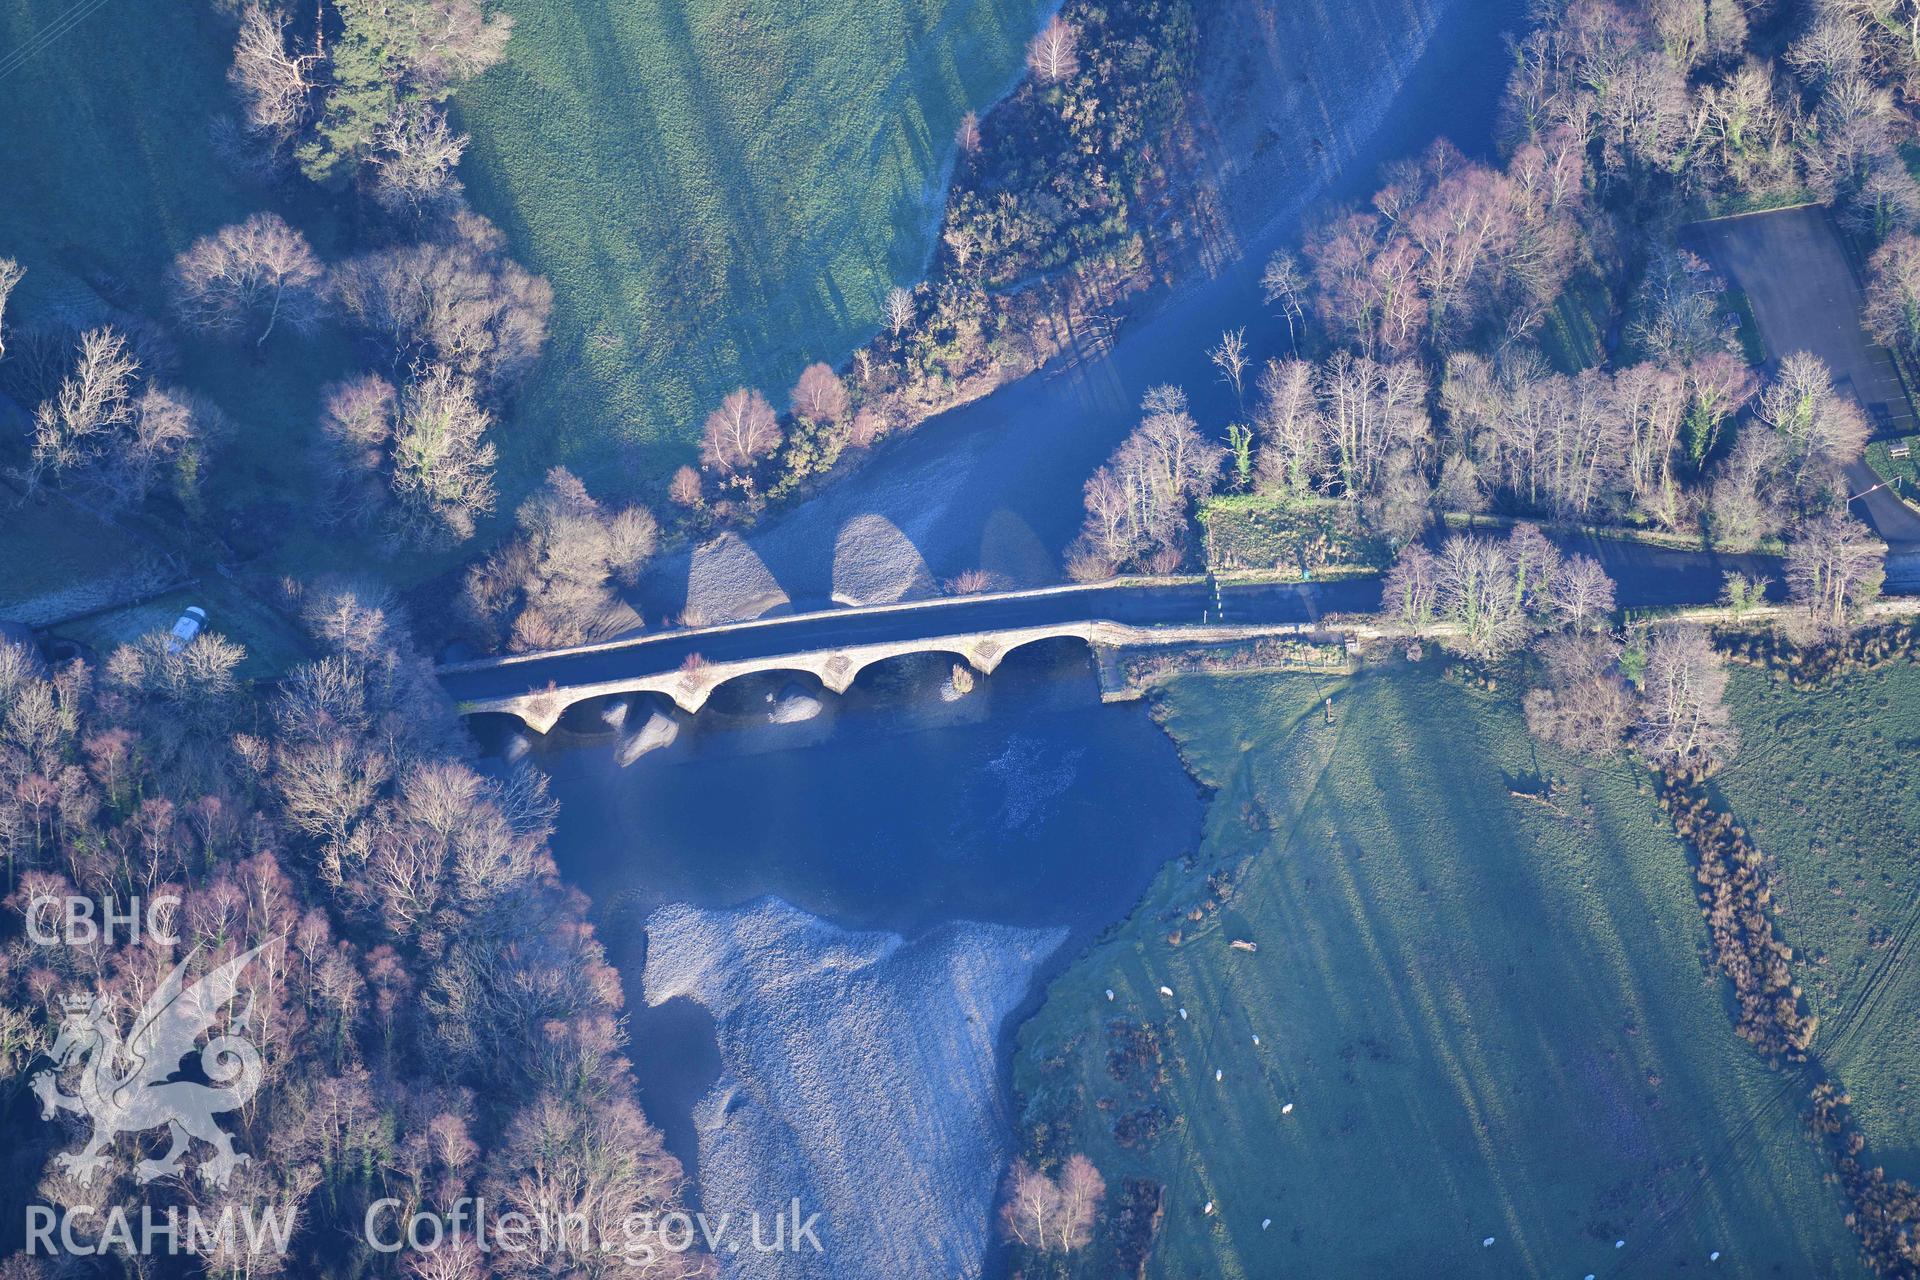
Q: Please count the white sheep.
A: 12